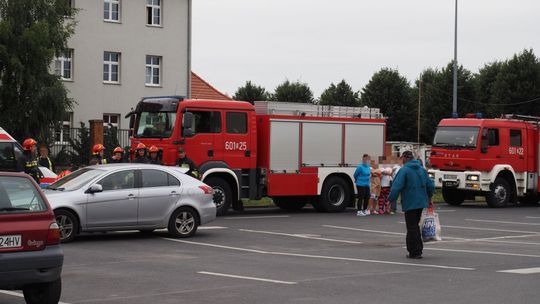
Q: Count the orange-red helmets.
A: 5